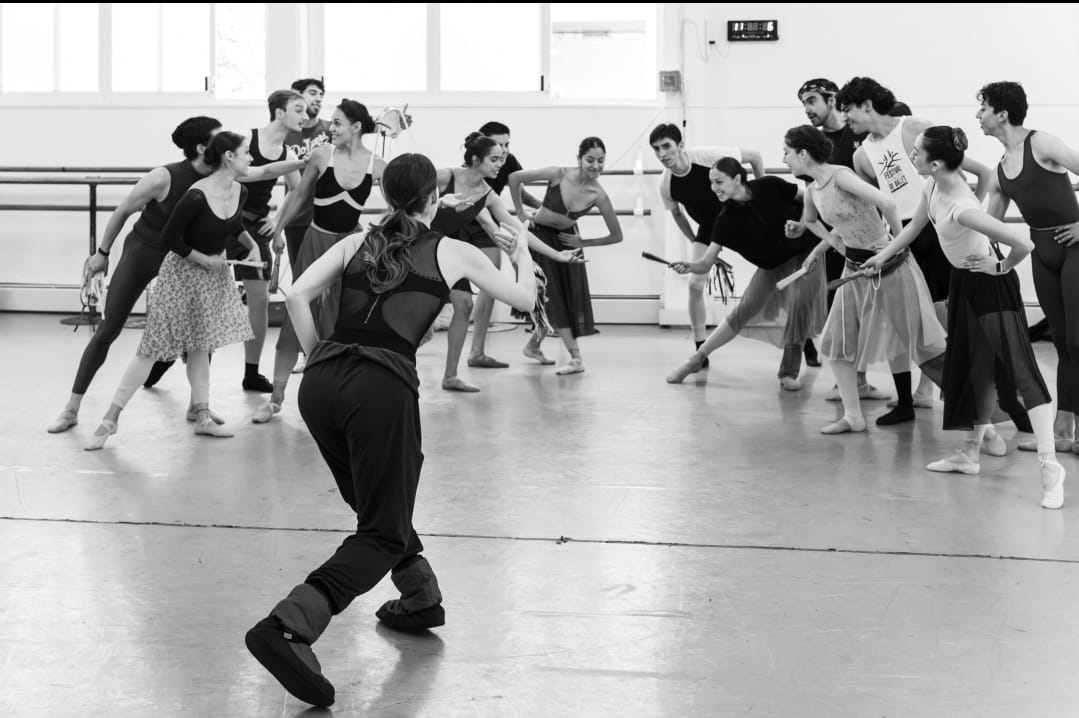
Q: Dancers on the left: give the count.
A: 8